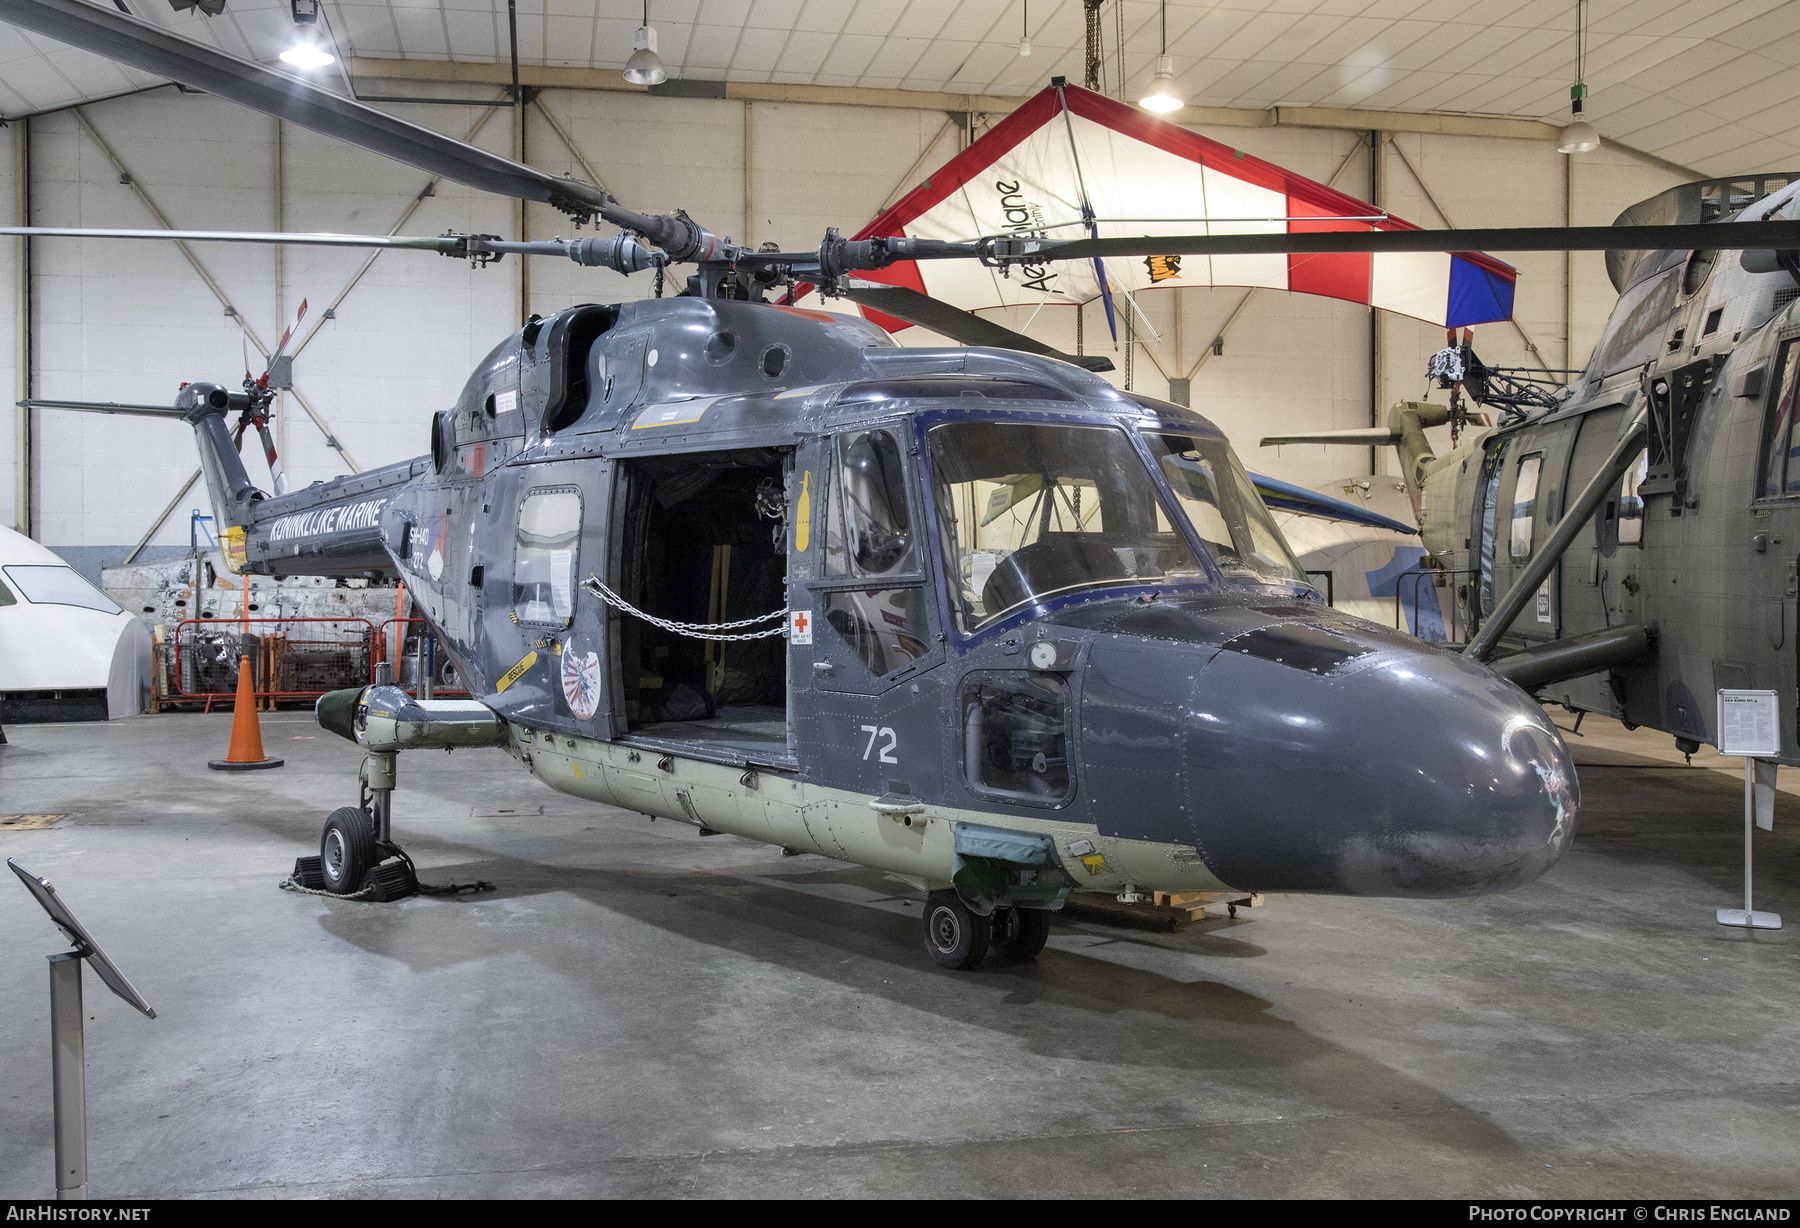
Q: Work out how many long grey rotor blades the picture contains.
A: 4